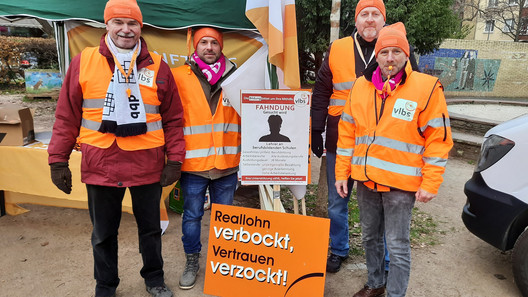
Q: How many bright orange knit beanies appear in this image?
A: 4